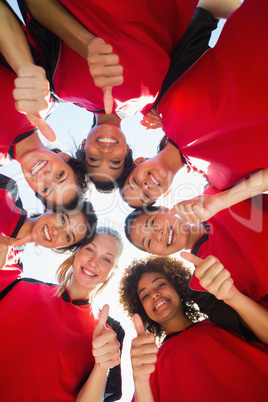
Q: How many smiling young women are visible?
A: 7